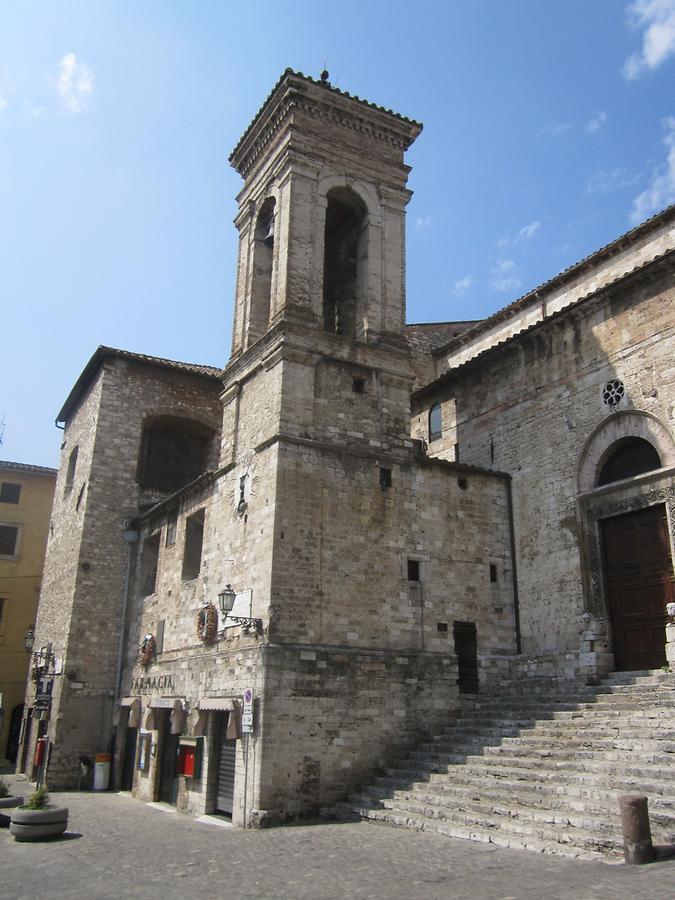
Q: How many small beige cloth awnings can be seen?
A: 3